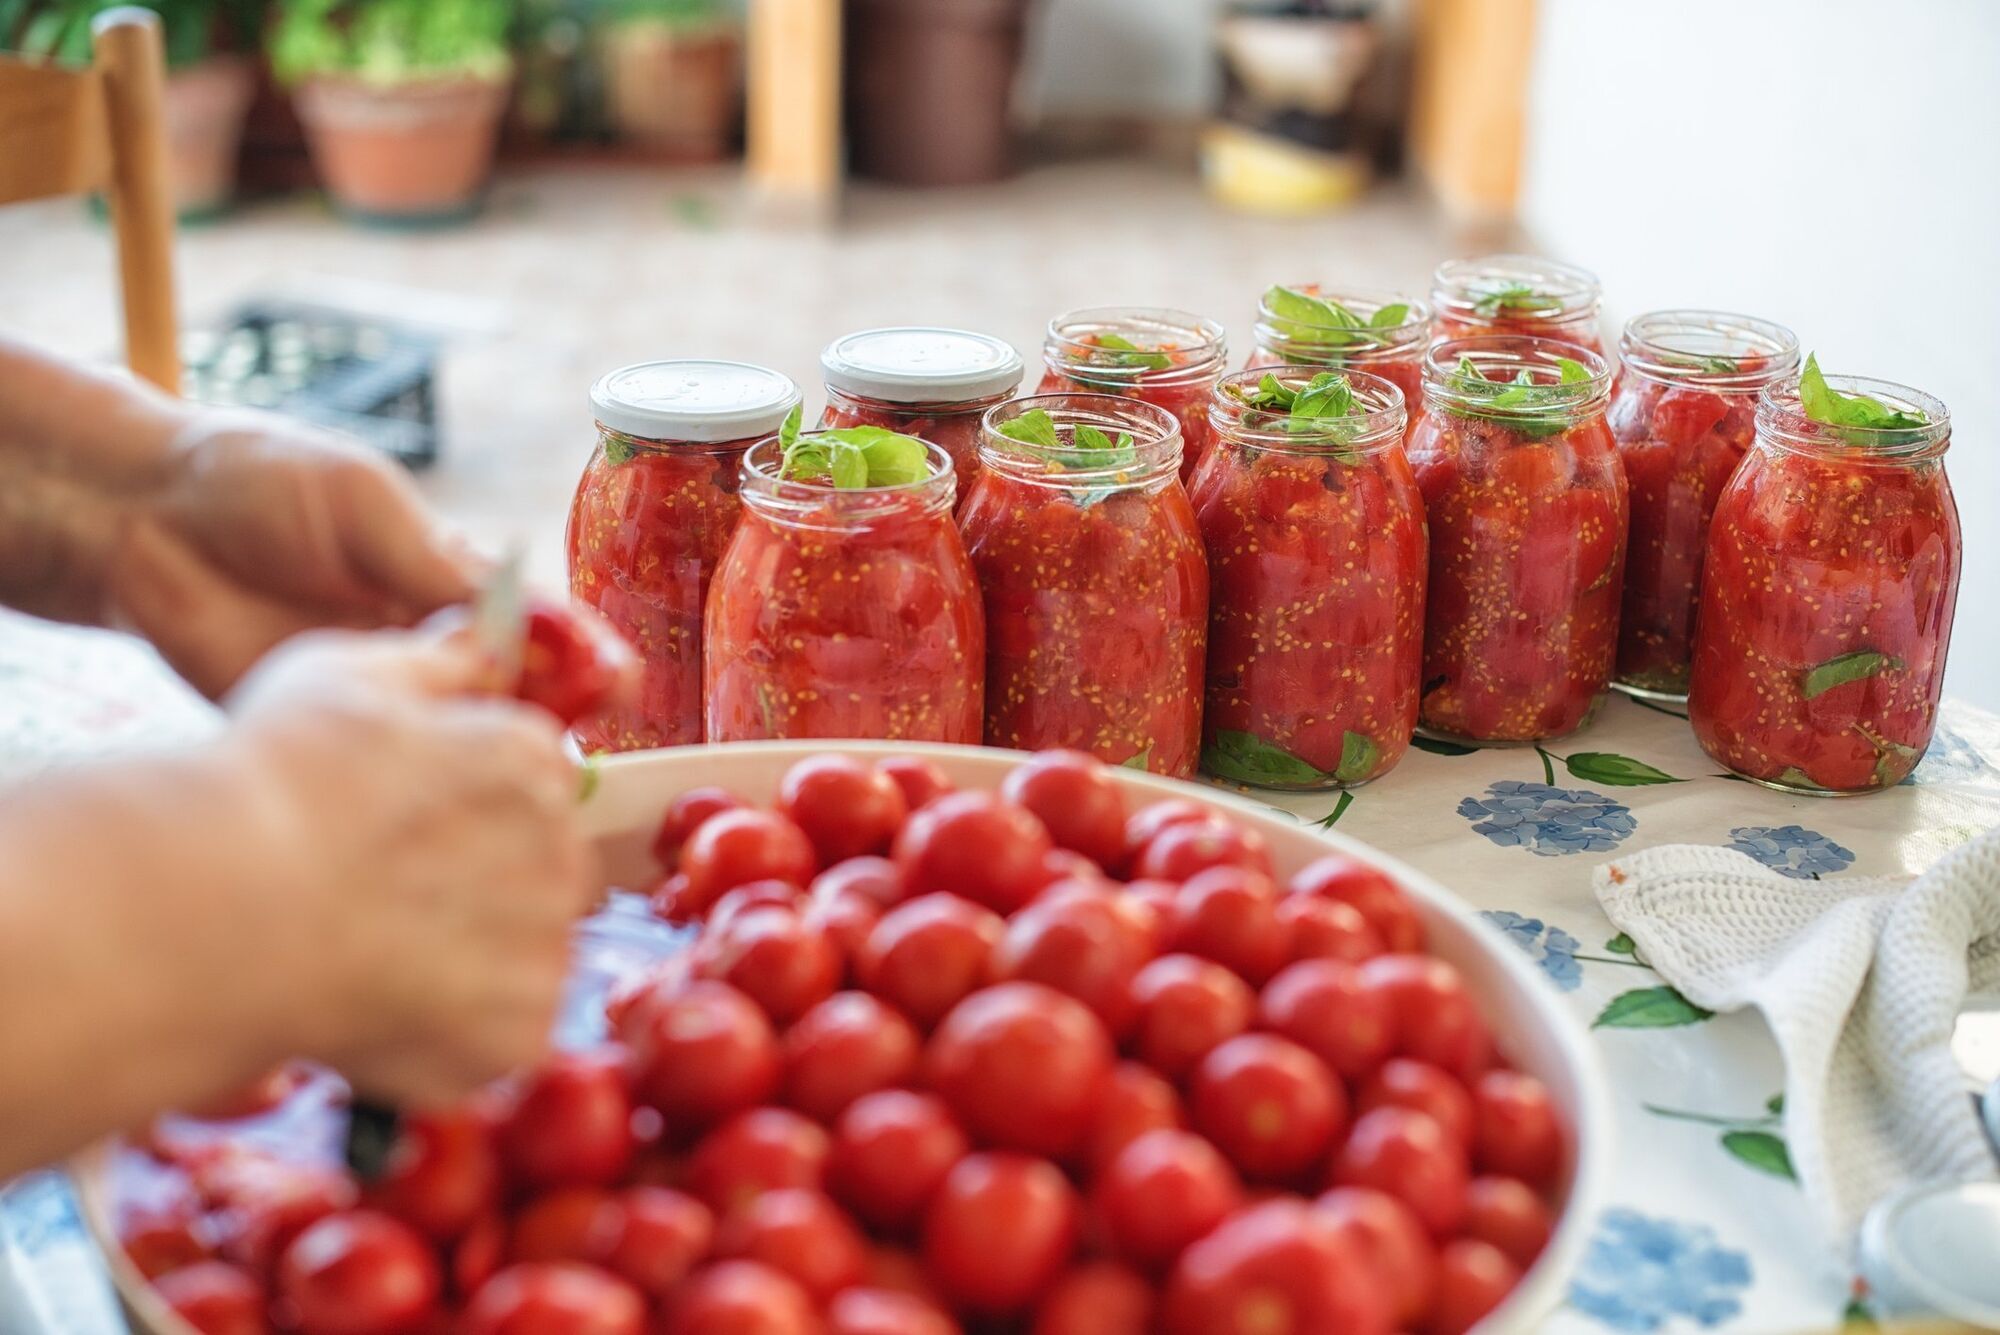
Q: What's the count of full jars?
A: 11